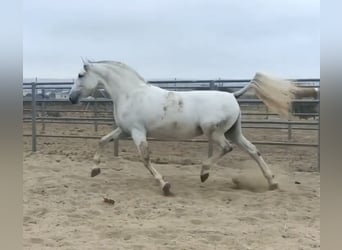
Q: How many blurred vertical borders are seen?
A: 2